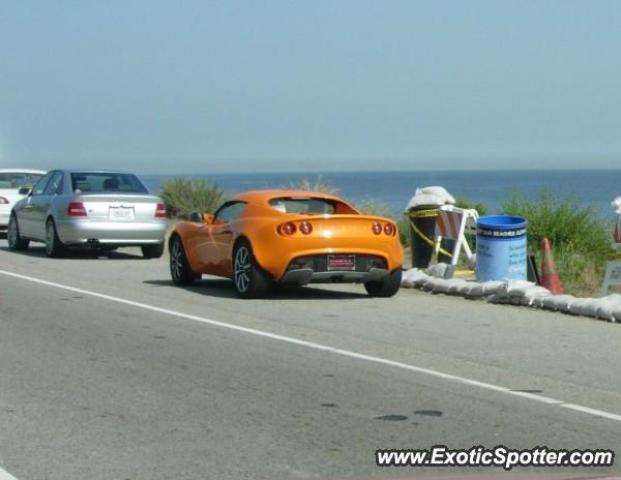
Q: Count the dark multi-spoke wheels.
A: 2